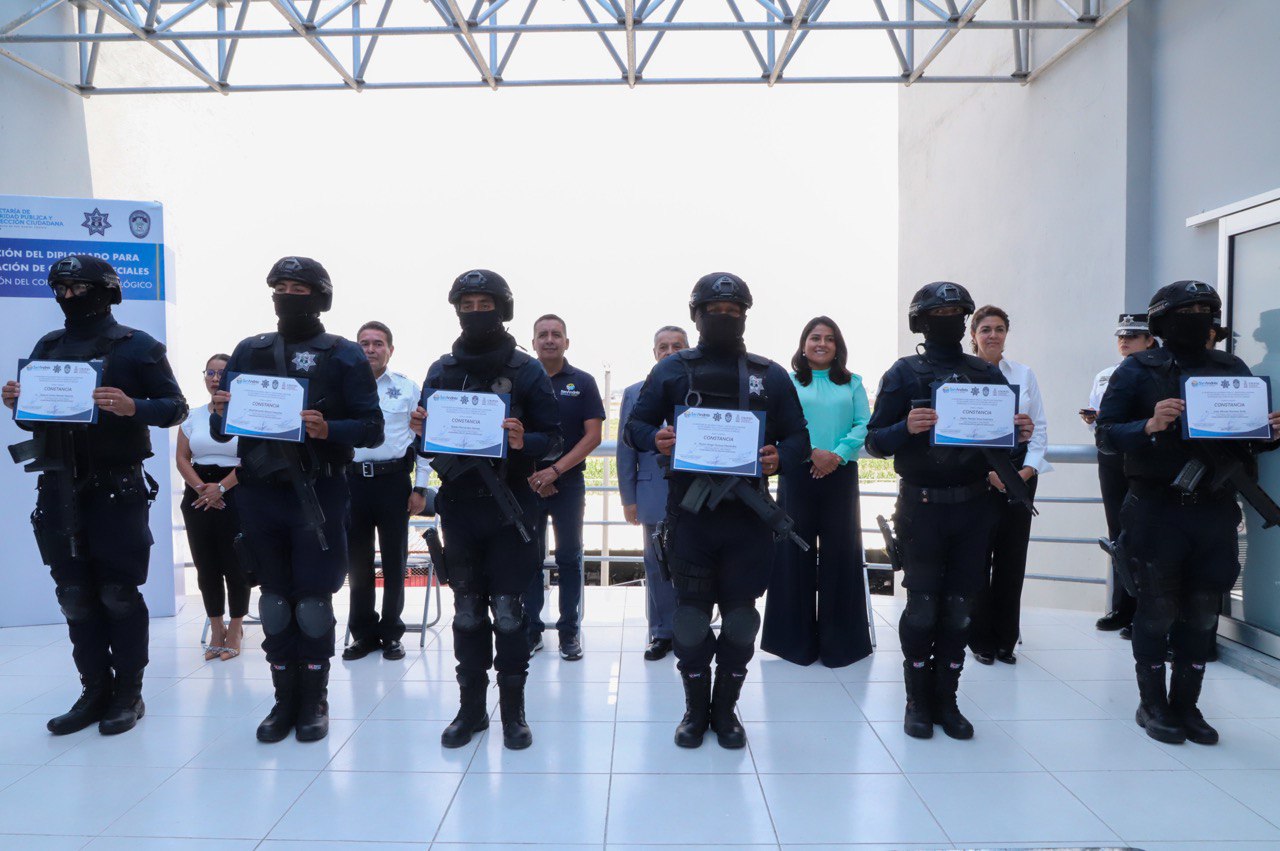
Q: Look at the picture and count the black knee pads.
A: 12